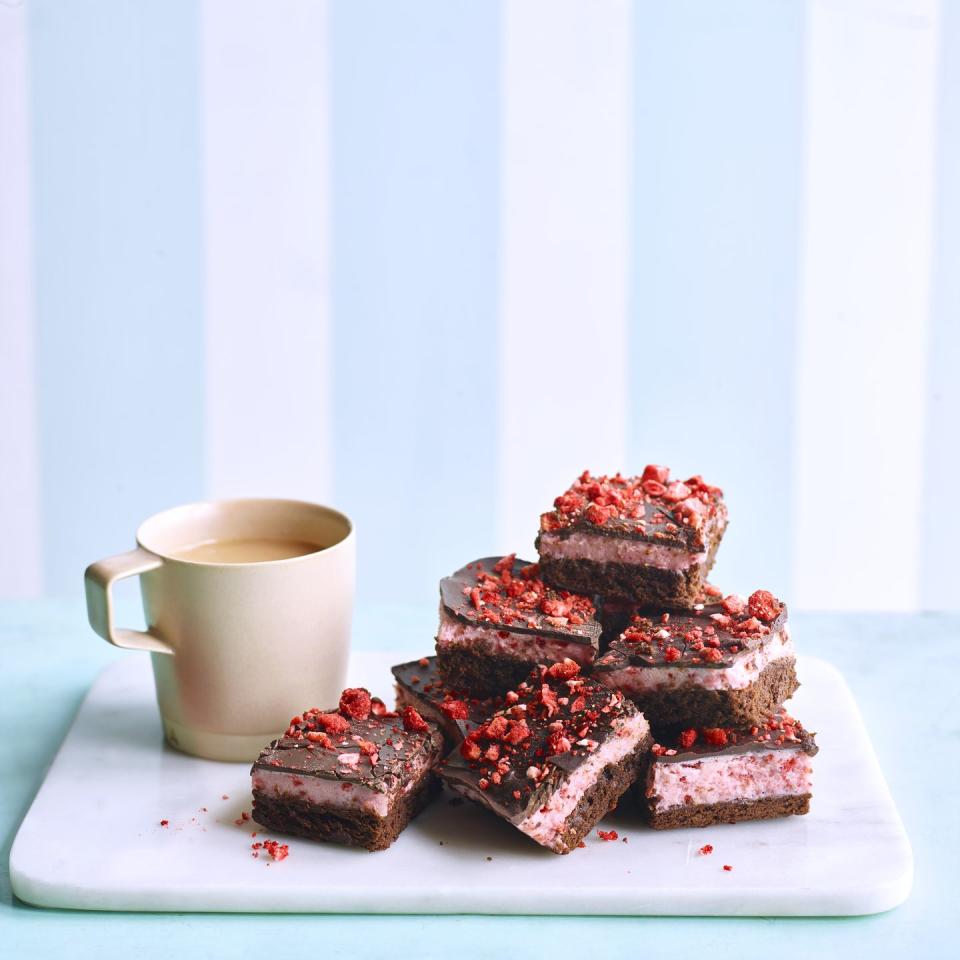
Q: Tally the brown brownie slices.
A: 7